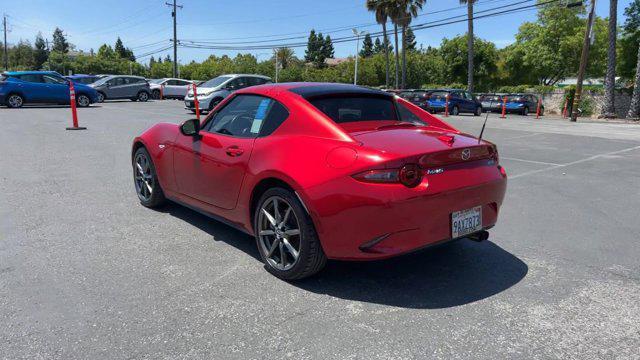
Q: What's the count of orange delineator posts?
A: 7